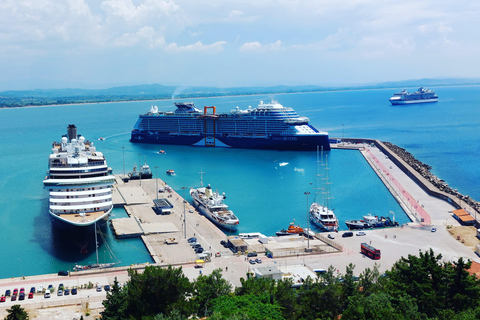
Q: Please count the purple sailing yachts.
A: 0